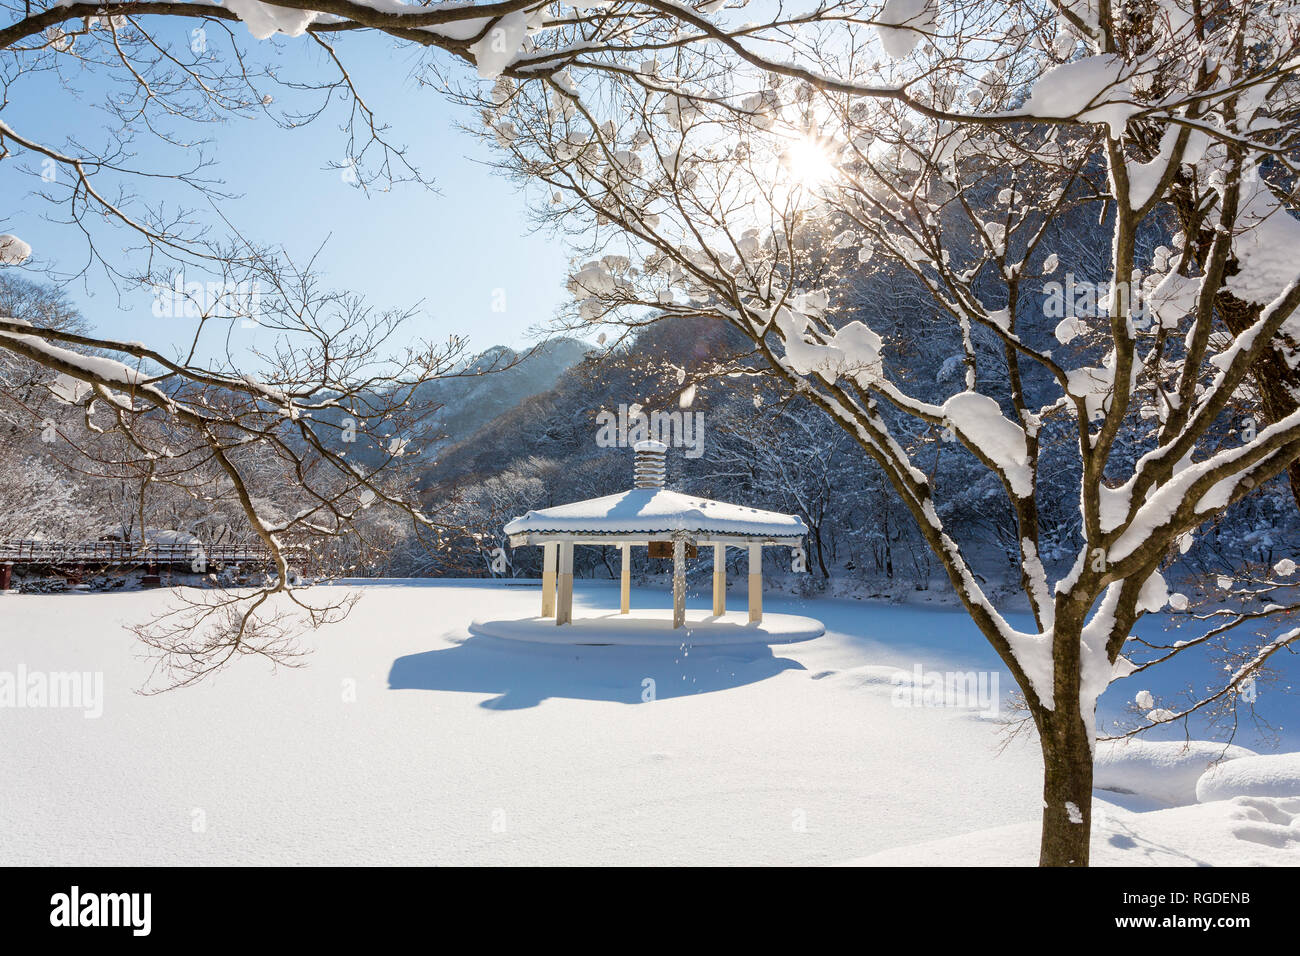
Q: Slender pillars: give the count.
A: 6